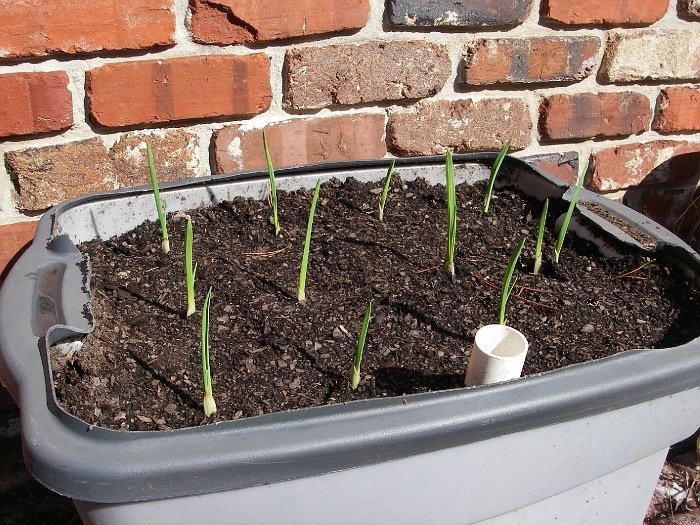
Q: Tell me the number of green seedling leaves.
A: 12